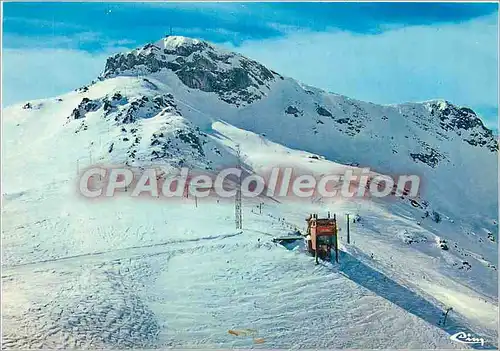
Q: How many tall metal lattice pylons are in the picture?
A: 1